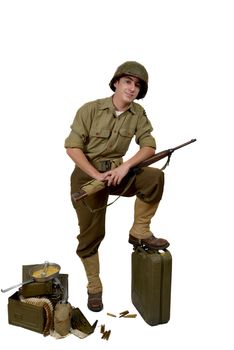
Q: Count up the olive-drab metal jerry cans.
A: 1